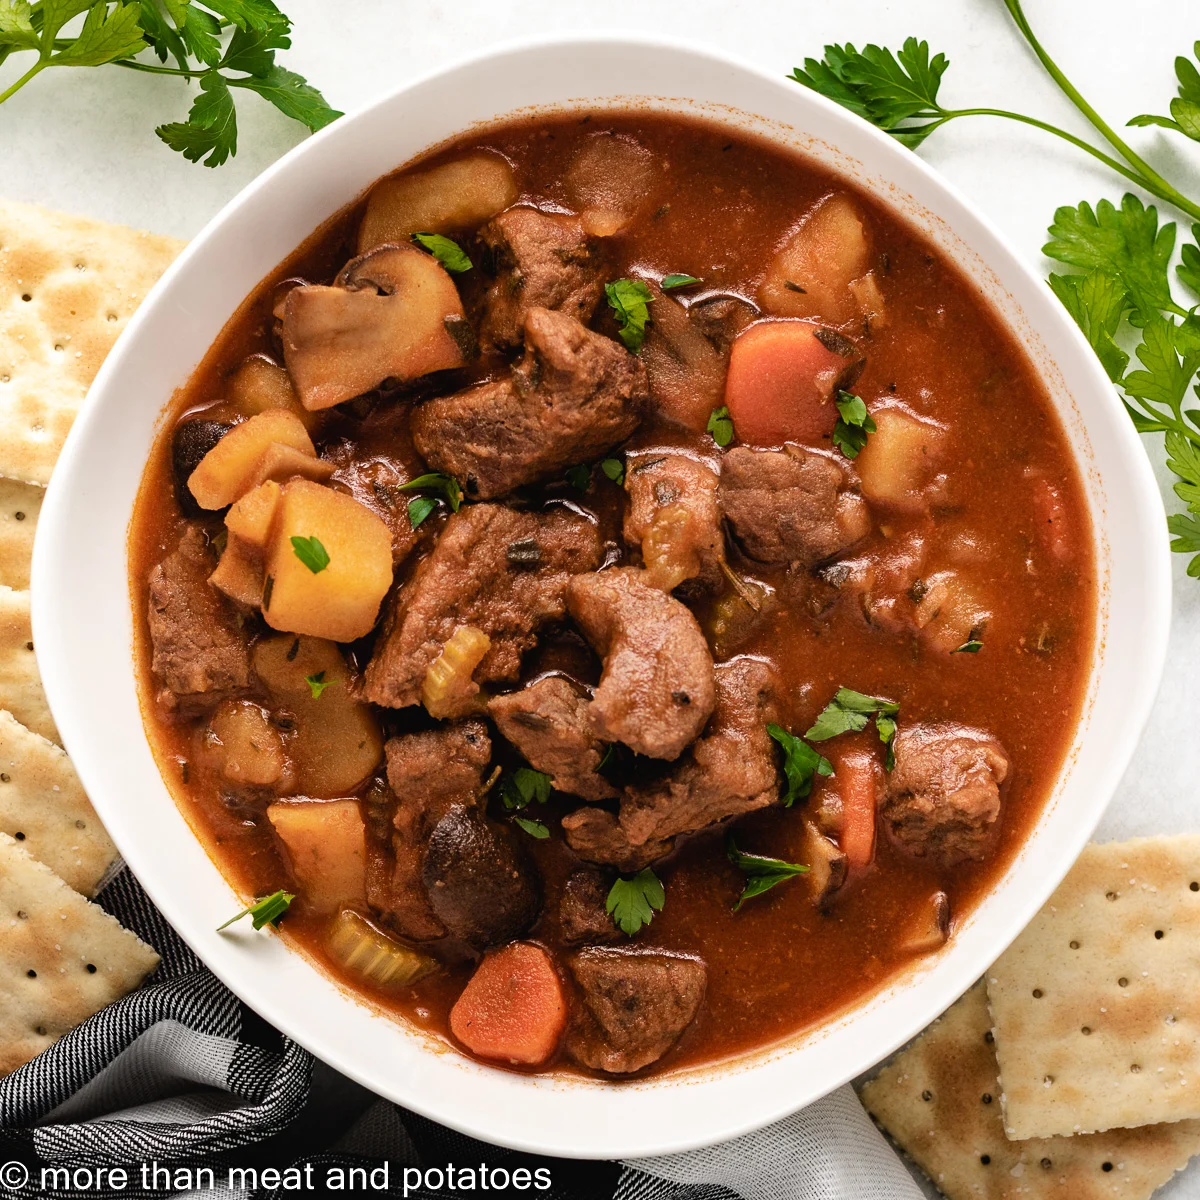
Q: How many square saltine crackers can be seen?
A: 7